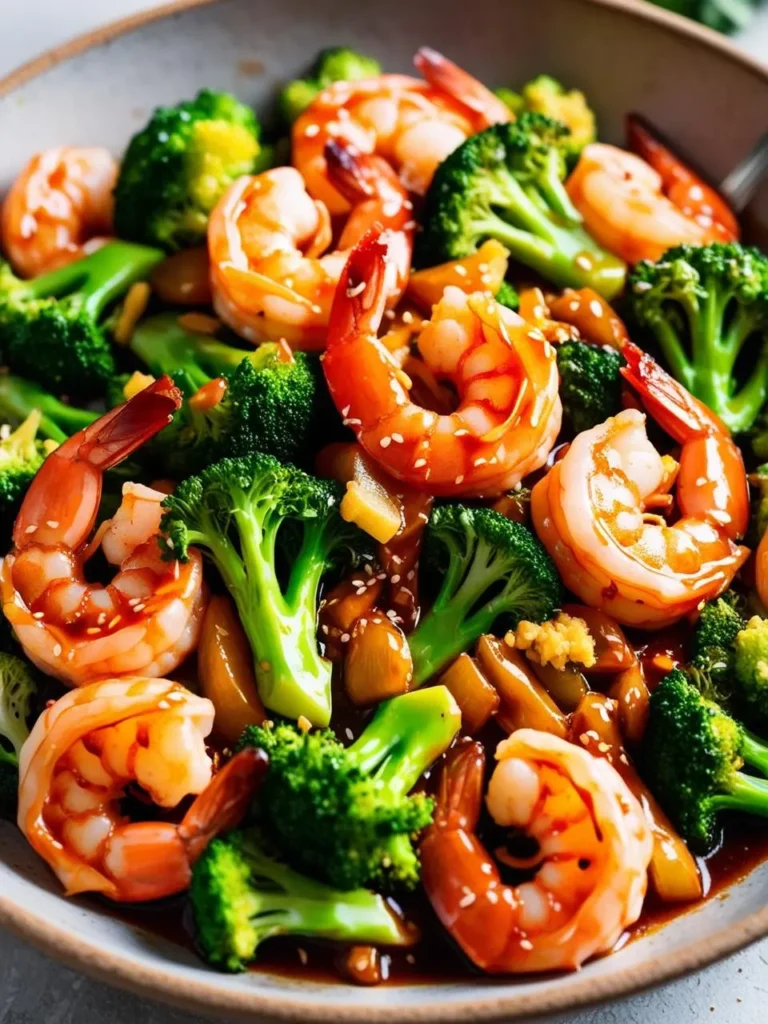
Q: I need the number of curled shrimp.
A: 9